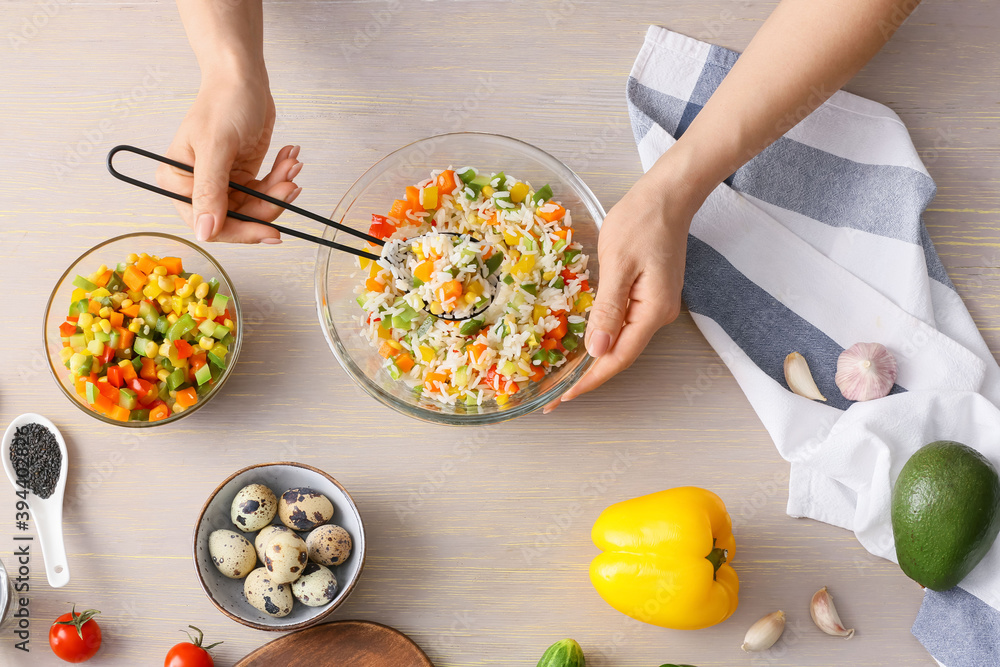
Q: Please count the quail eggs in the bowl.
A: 8